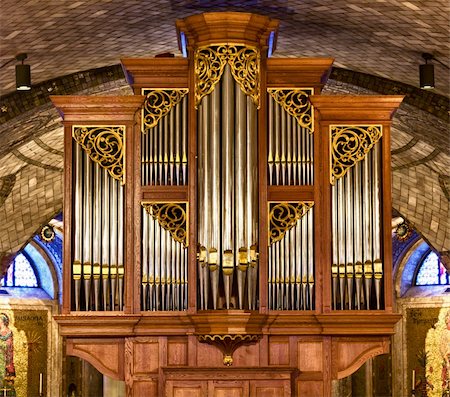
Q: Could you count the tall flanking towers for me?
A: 2